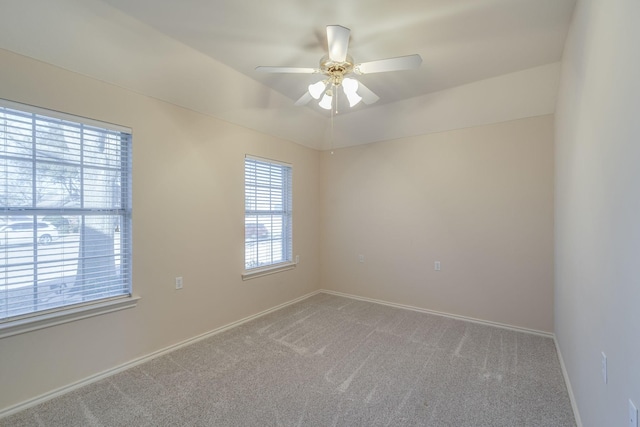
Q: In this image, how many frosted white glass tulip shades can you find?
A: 4